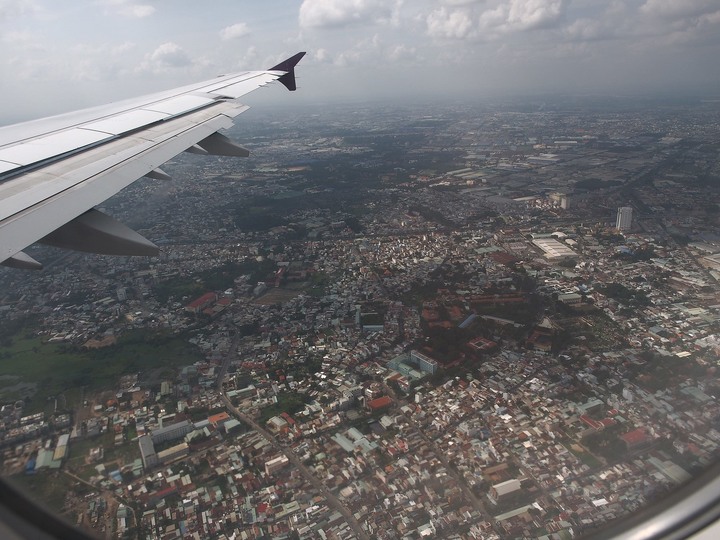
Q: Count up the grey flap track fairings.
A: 5